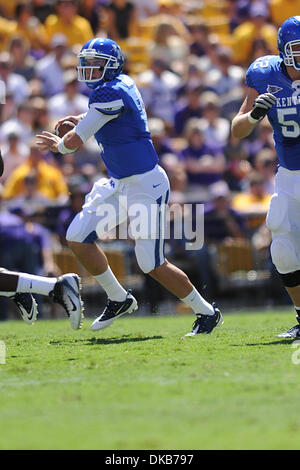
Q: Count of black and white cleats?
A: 5